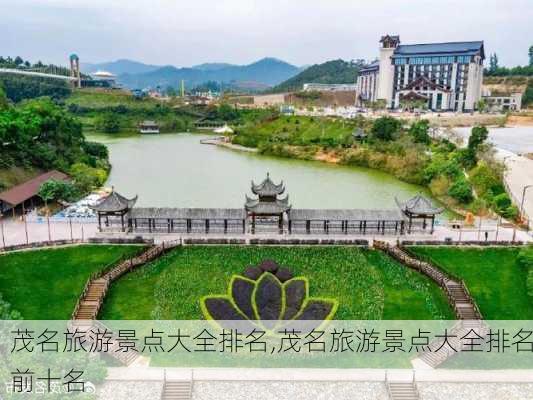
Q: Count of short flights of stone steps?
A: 2